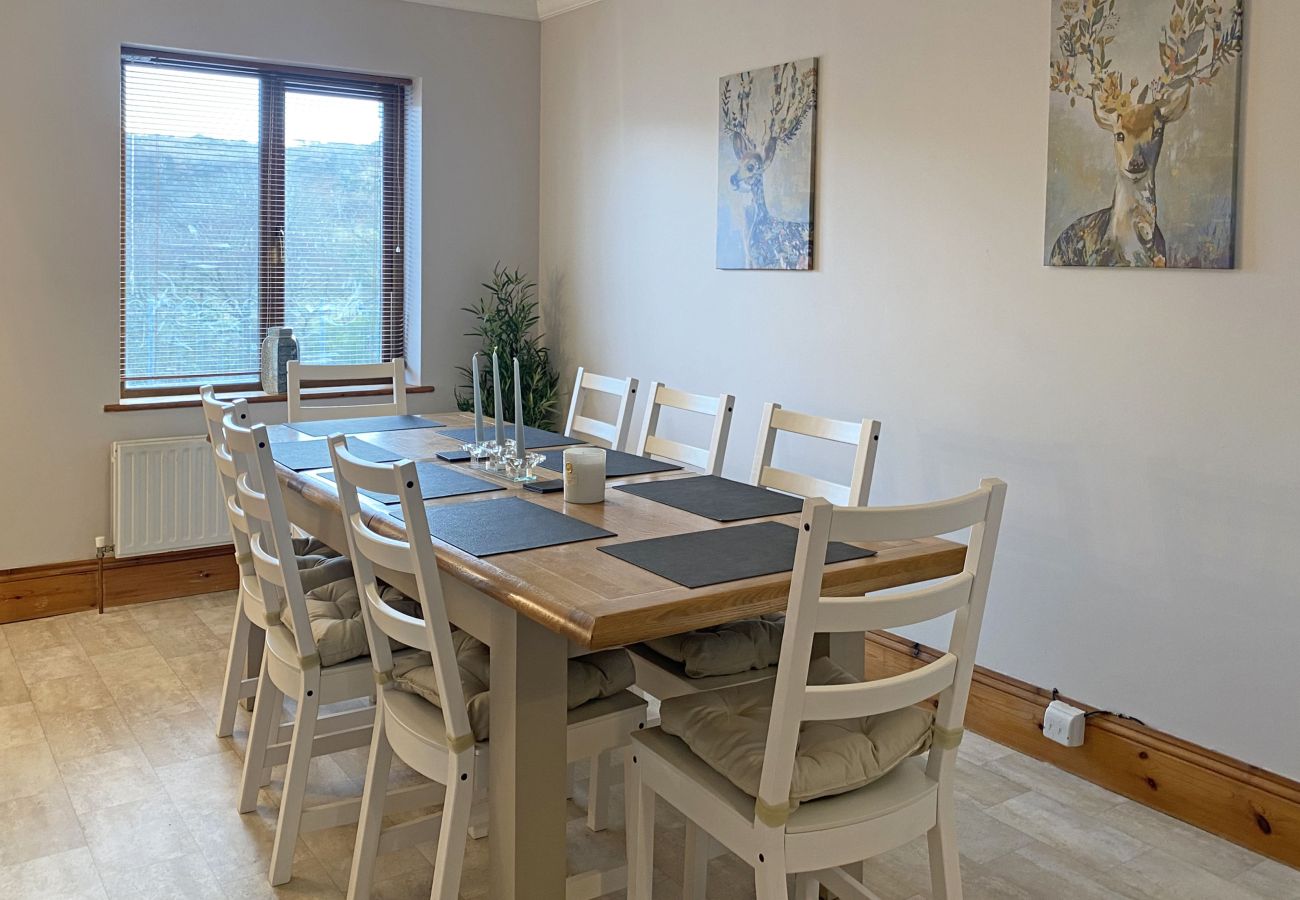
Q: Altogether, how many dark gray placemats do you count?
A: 8